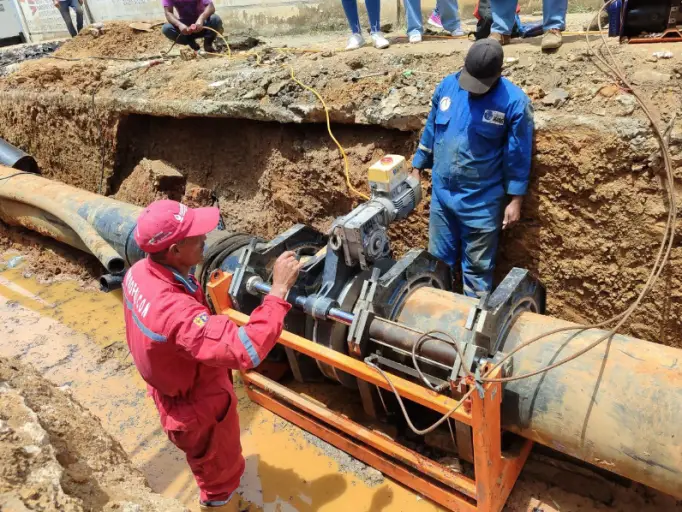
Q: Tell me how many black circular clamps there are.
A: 3